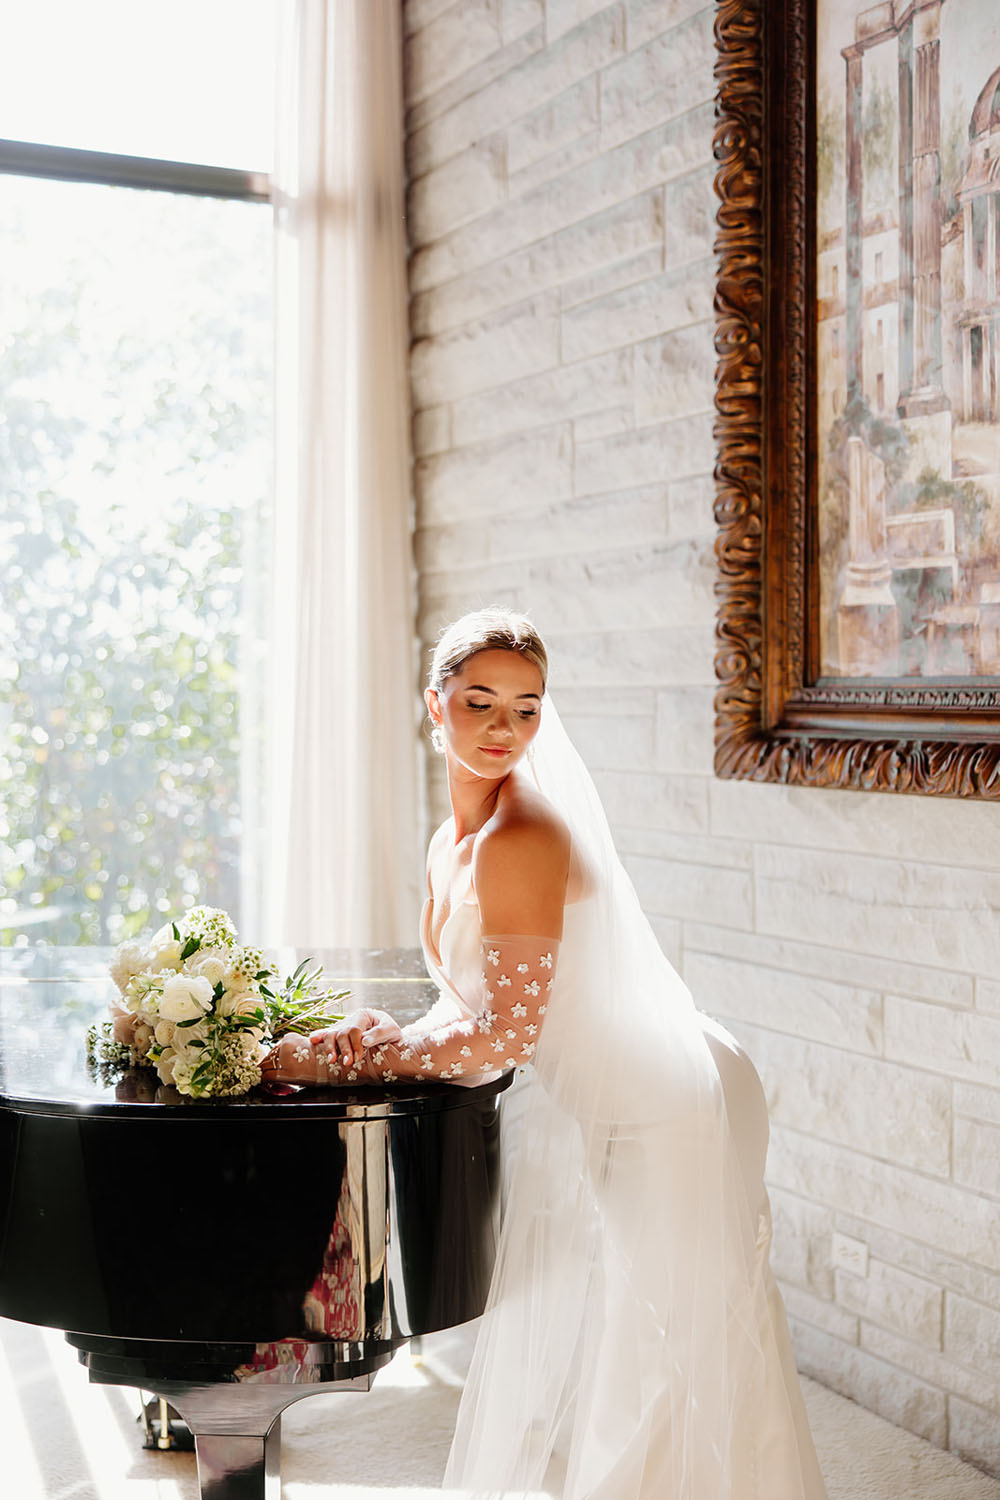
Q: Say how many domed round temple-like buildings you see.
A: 1